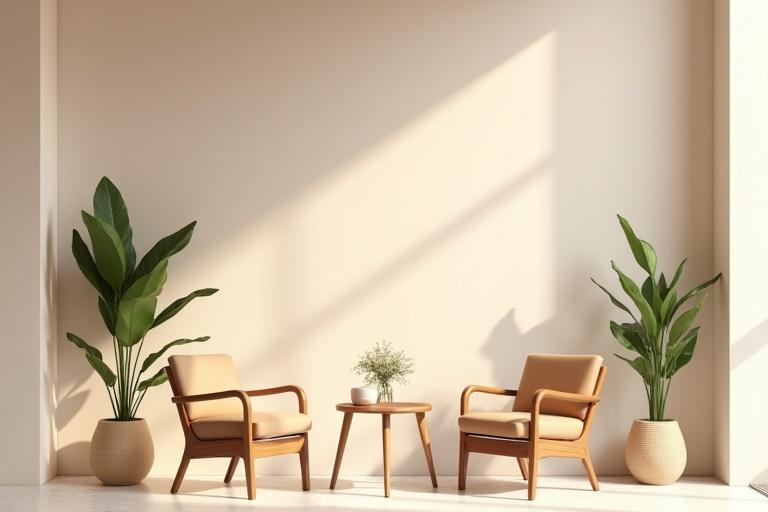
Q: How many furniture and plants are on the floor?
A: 5